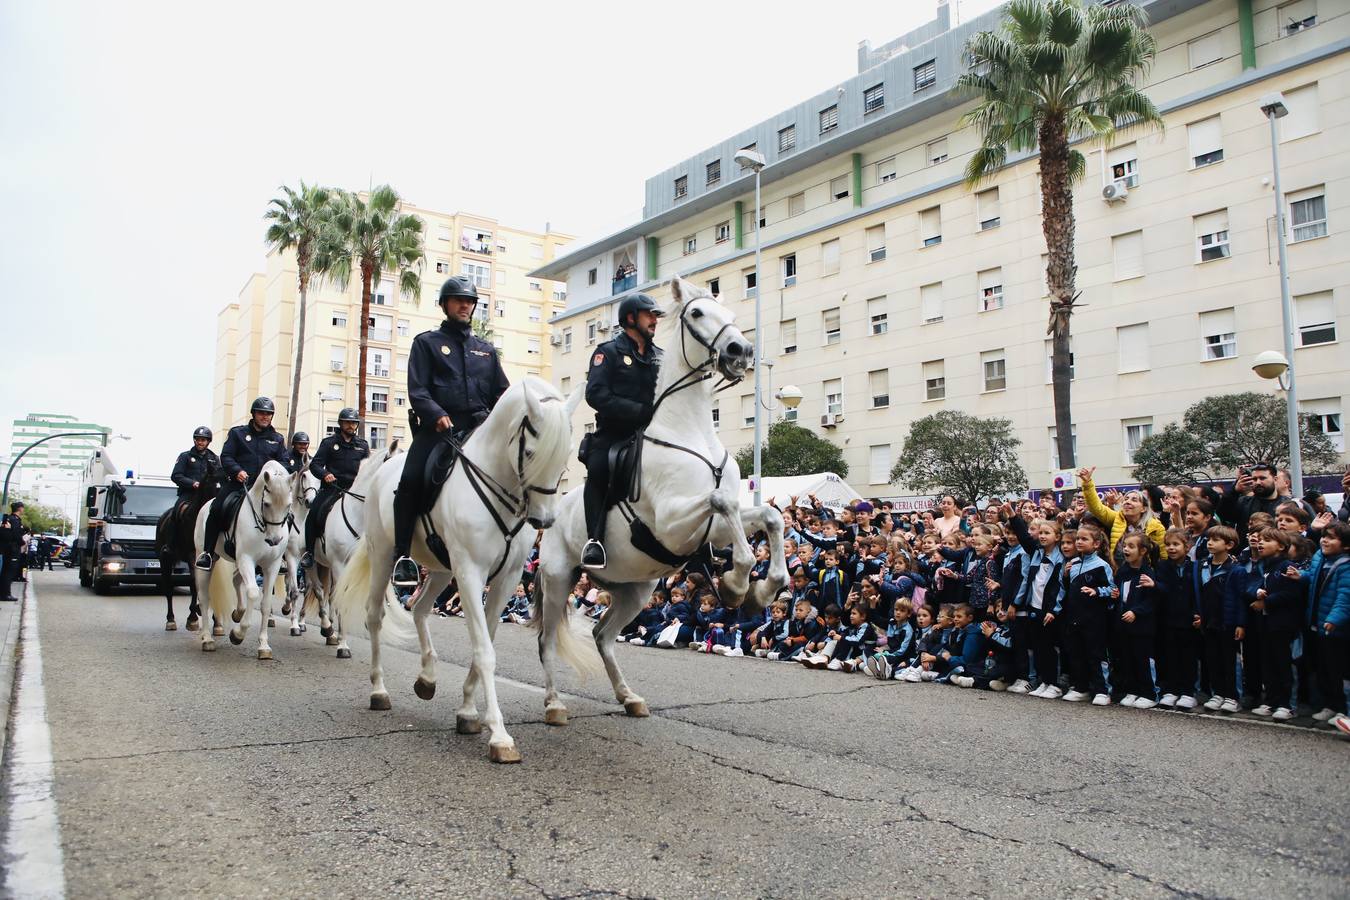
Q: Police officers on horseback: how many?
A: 6